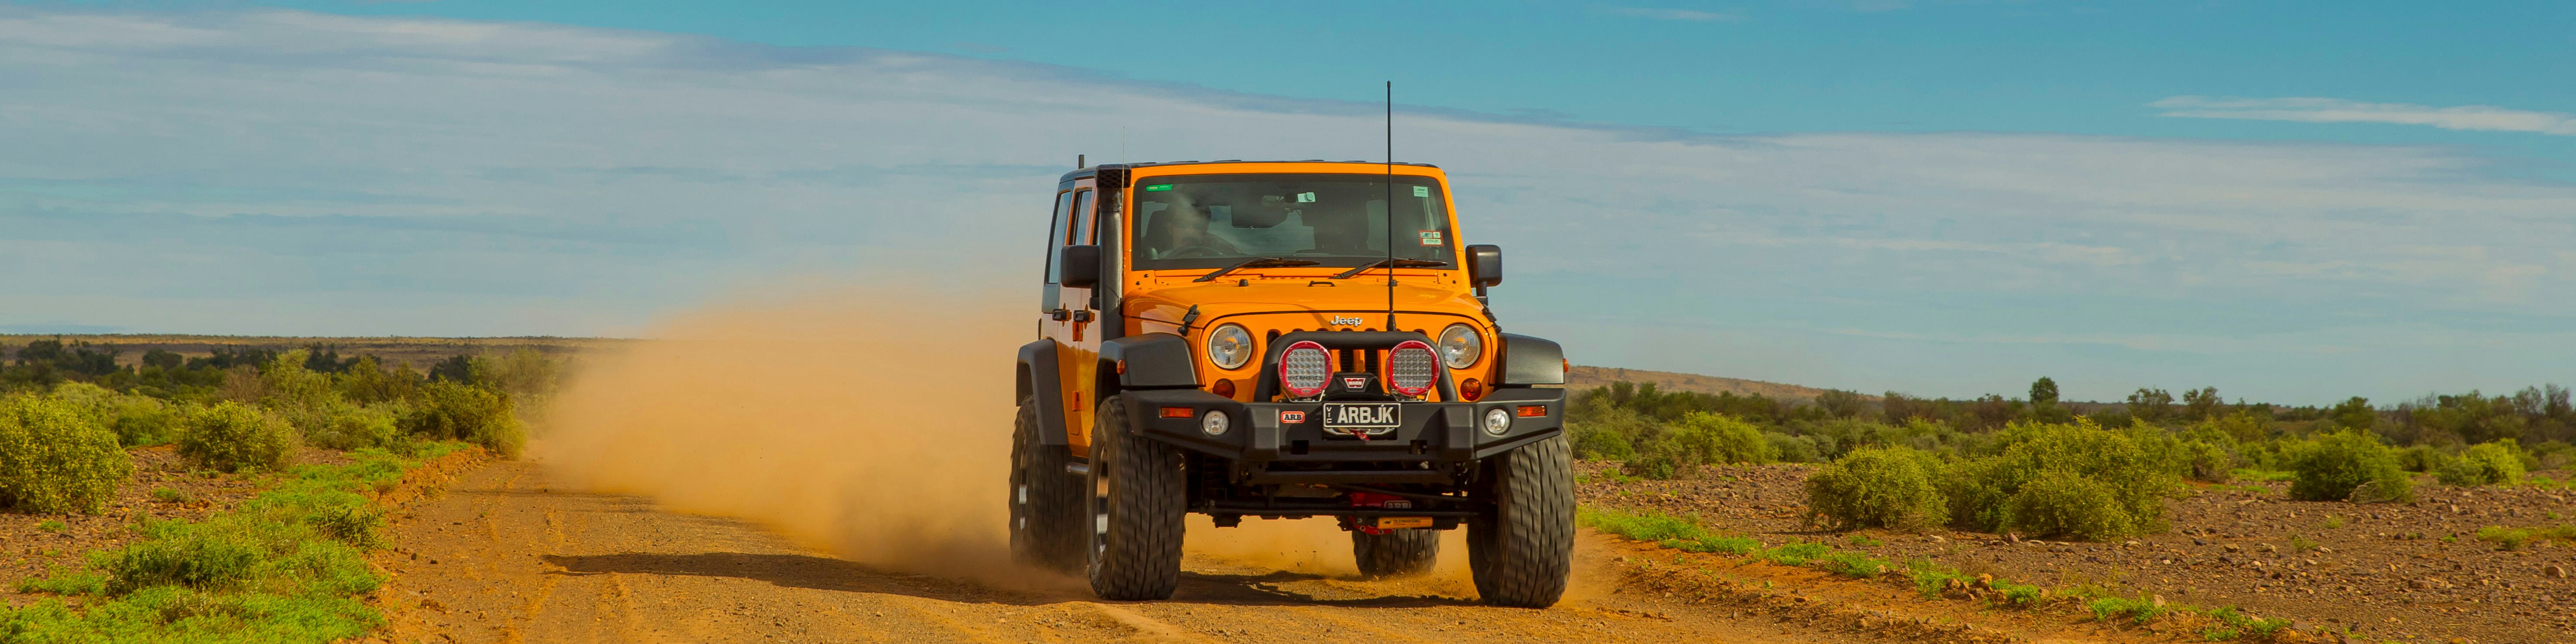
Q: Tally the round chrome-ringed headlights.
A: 2